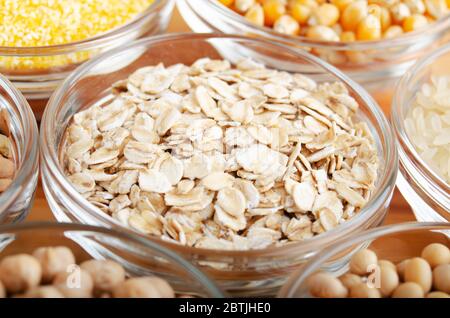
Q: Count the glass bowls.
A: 7